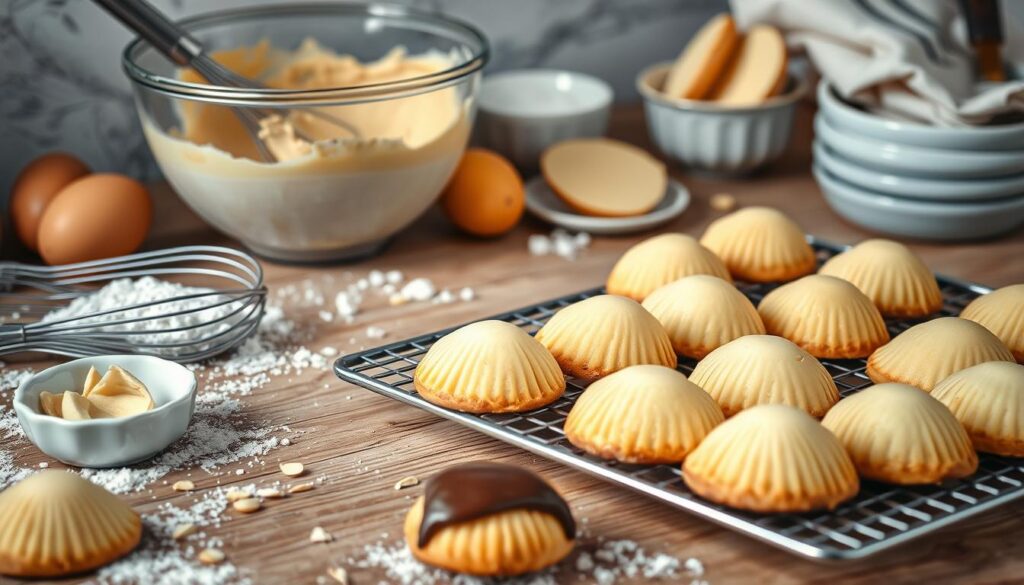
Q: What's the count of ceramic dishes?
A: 8